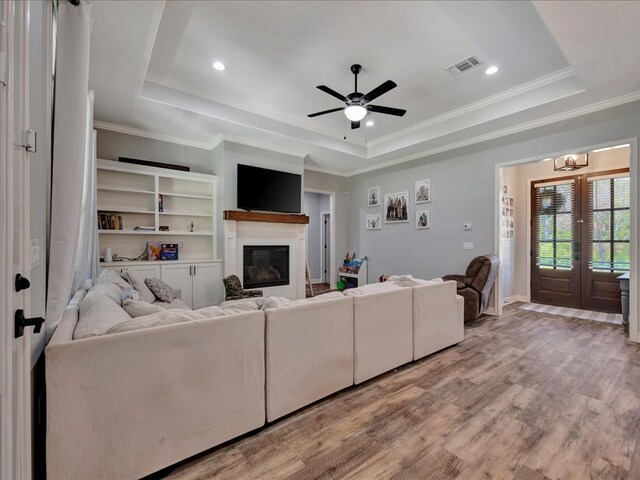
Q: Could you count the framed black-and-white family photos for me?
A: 5